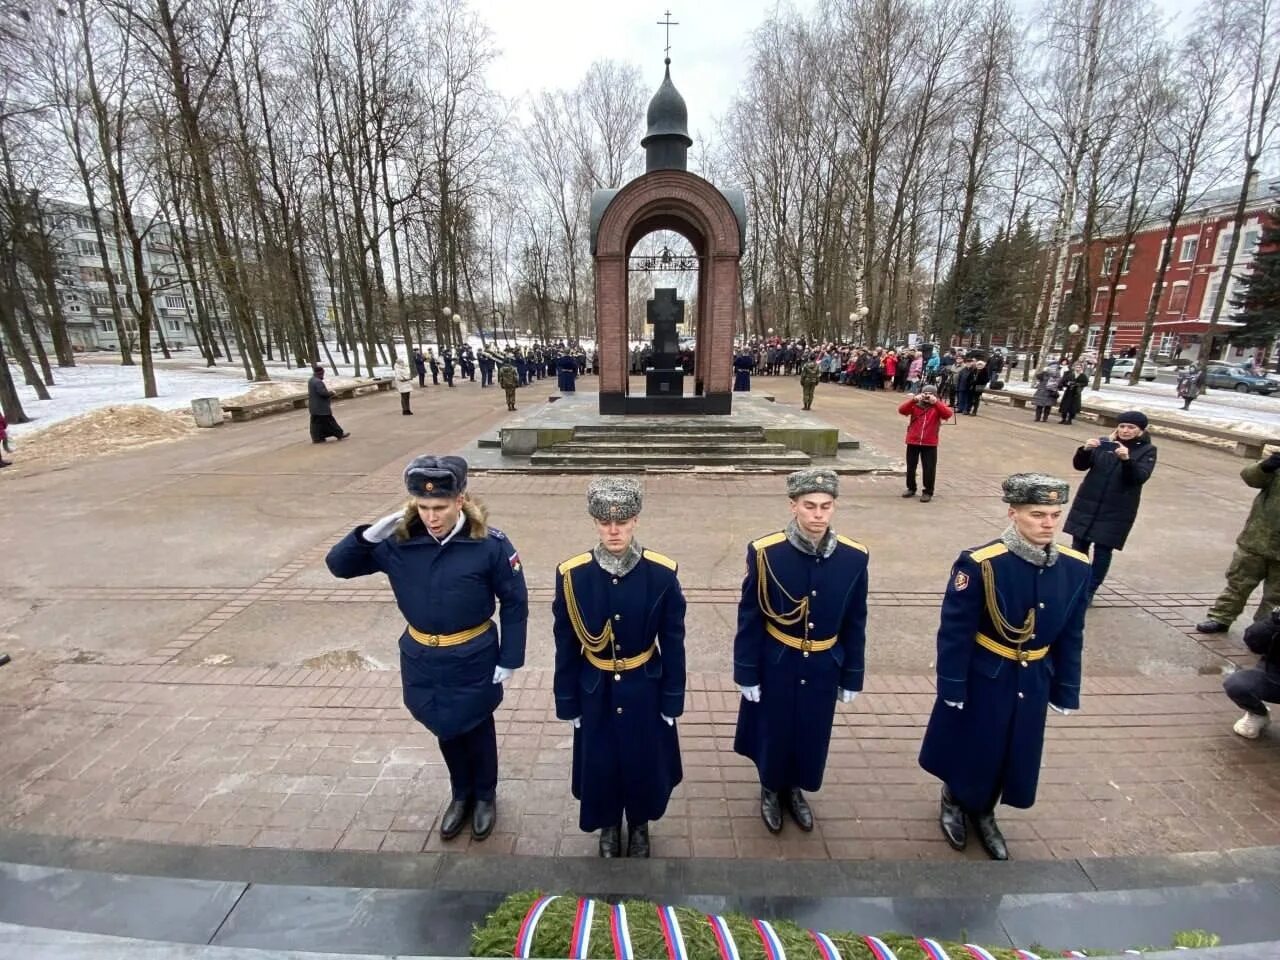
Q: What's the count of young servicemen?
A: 4